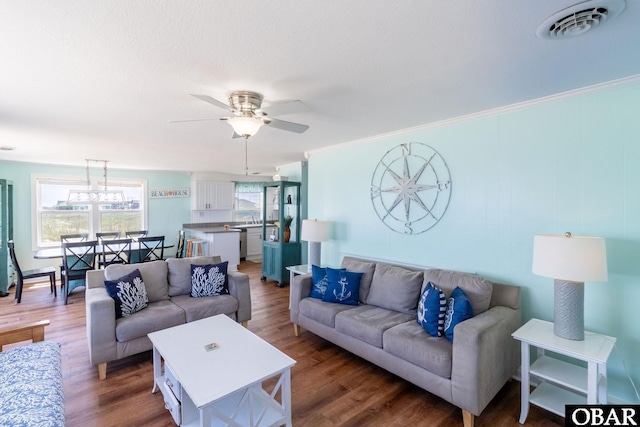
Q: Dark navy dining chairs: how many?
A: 8